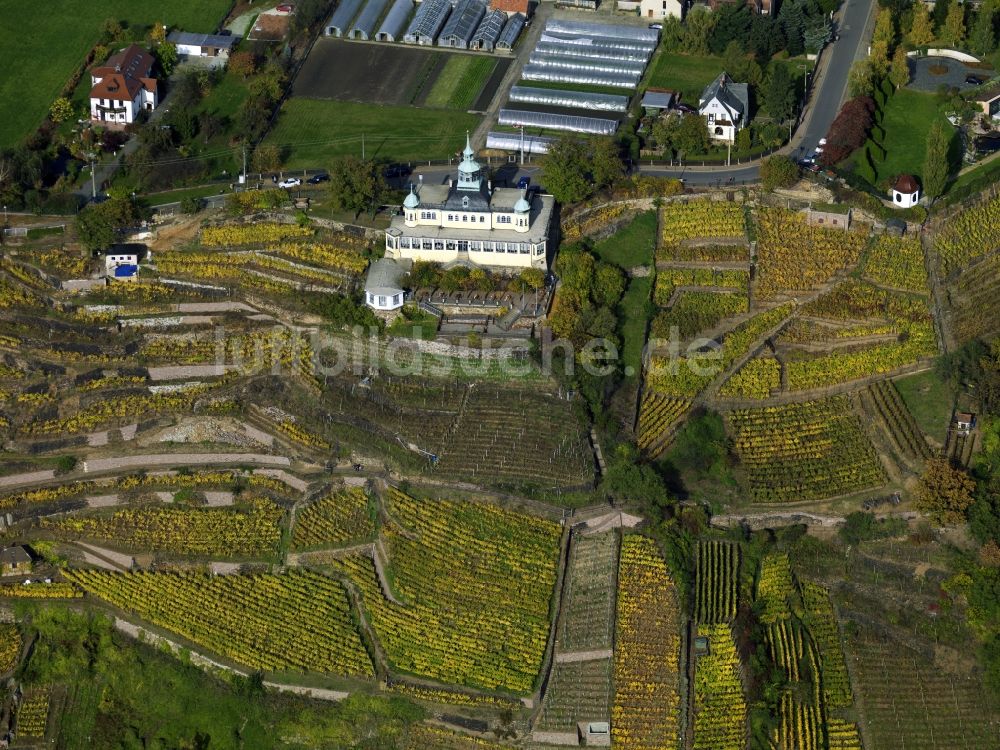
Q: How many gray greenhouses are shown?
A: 15